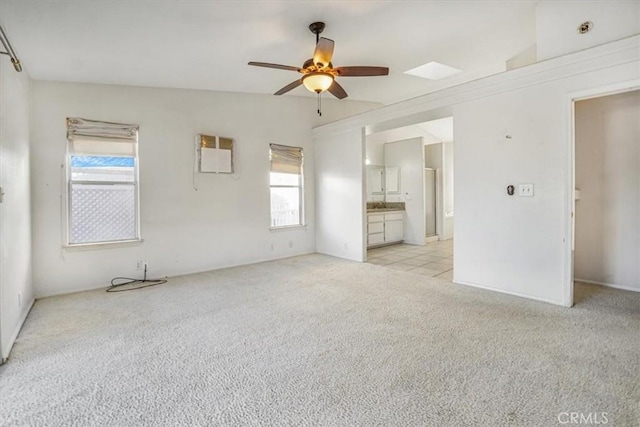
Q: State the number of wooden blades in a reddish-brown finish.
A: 5